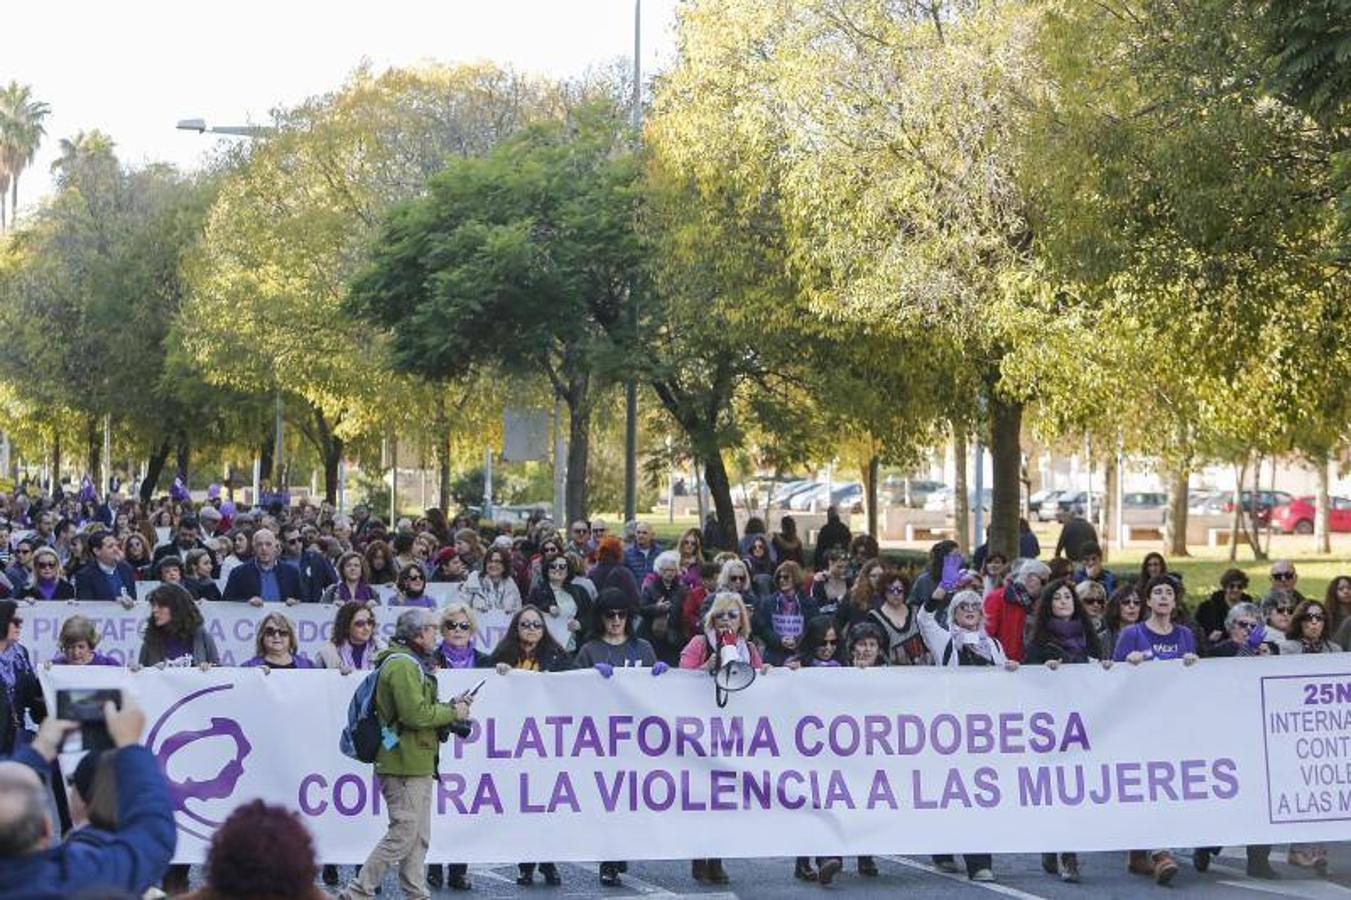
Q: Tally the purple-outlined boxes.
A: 1